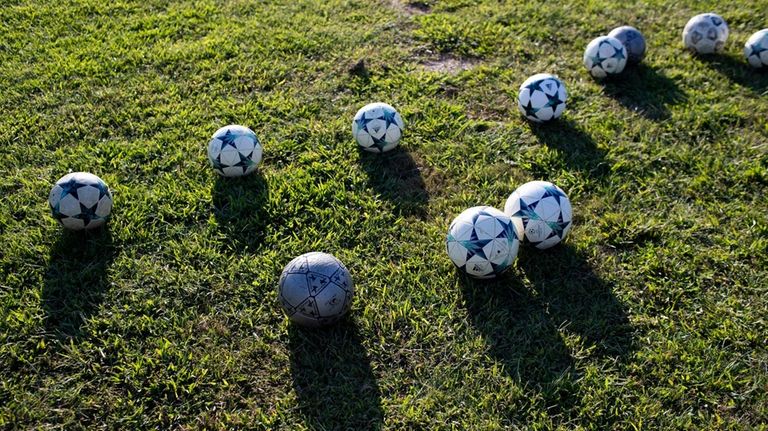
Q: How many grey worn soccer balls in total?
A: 2